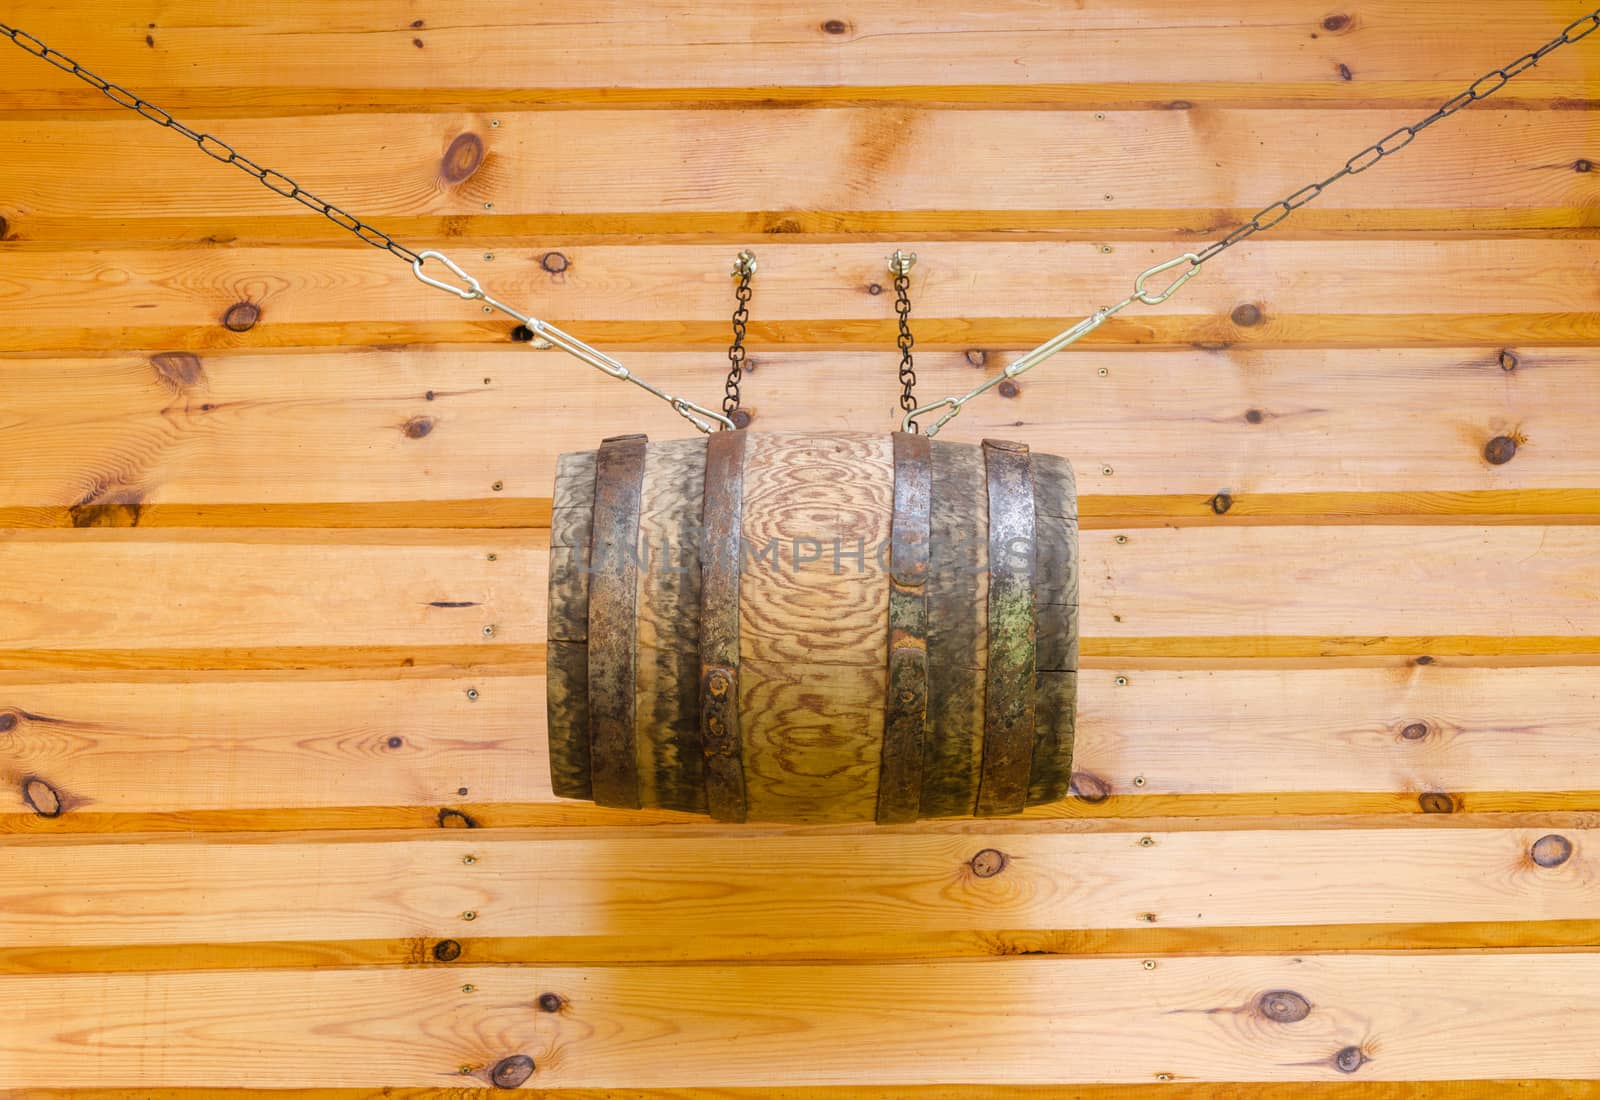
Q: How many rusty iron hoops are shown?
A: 4